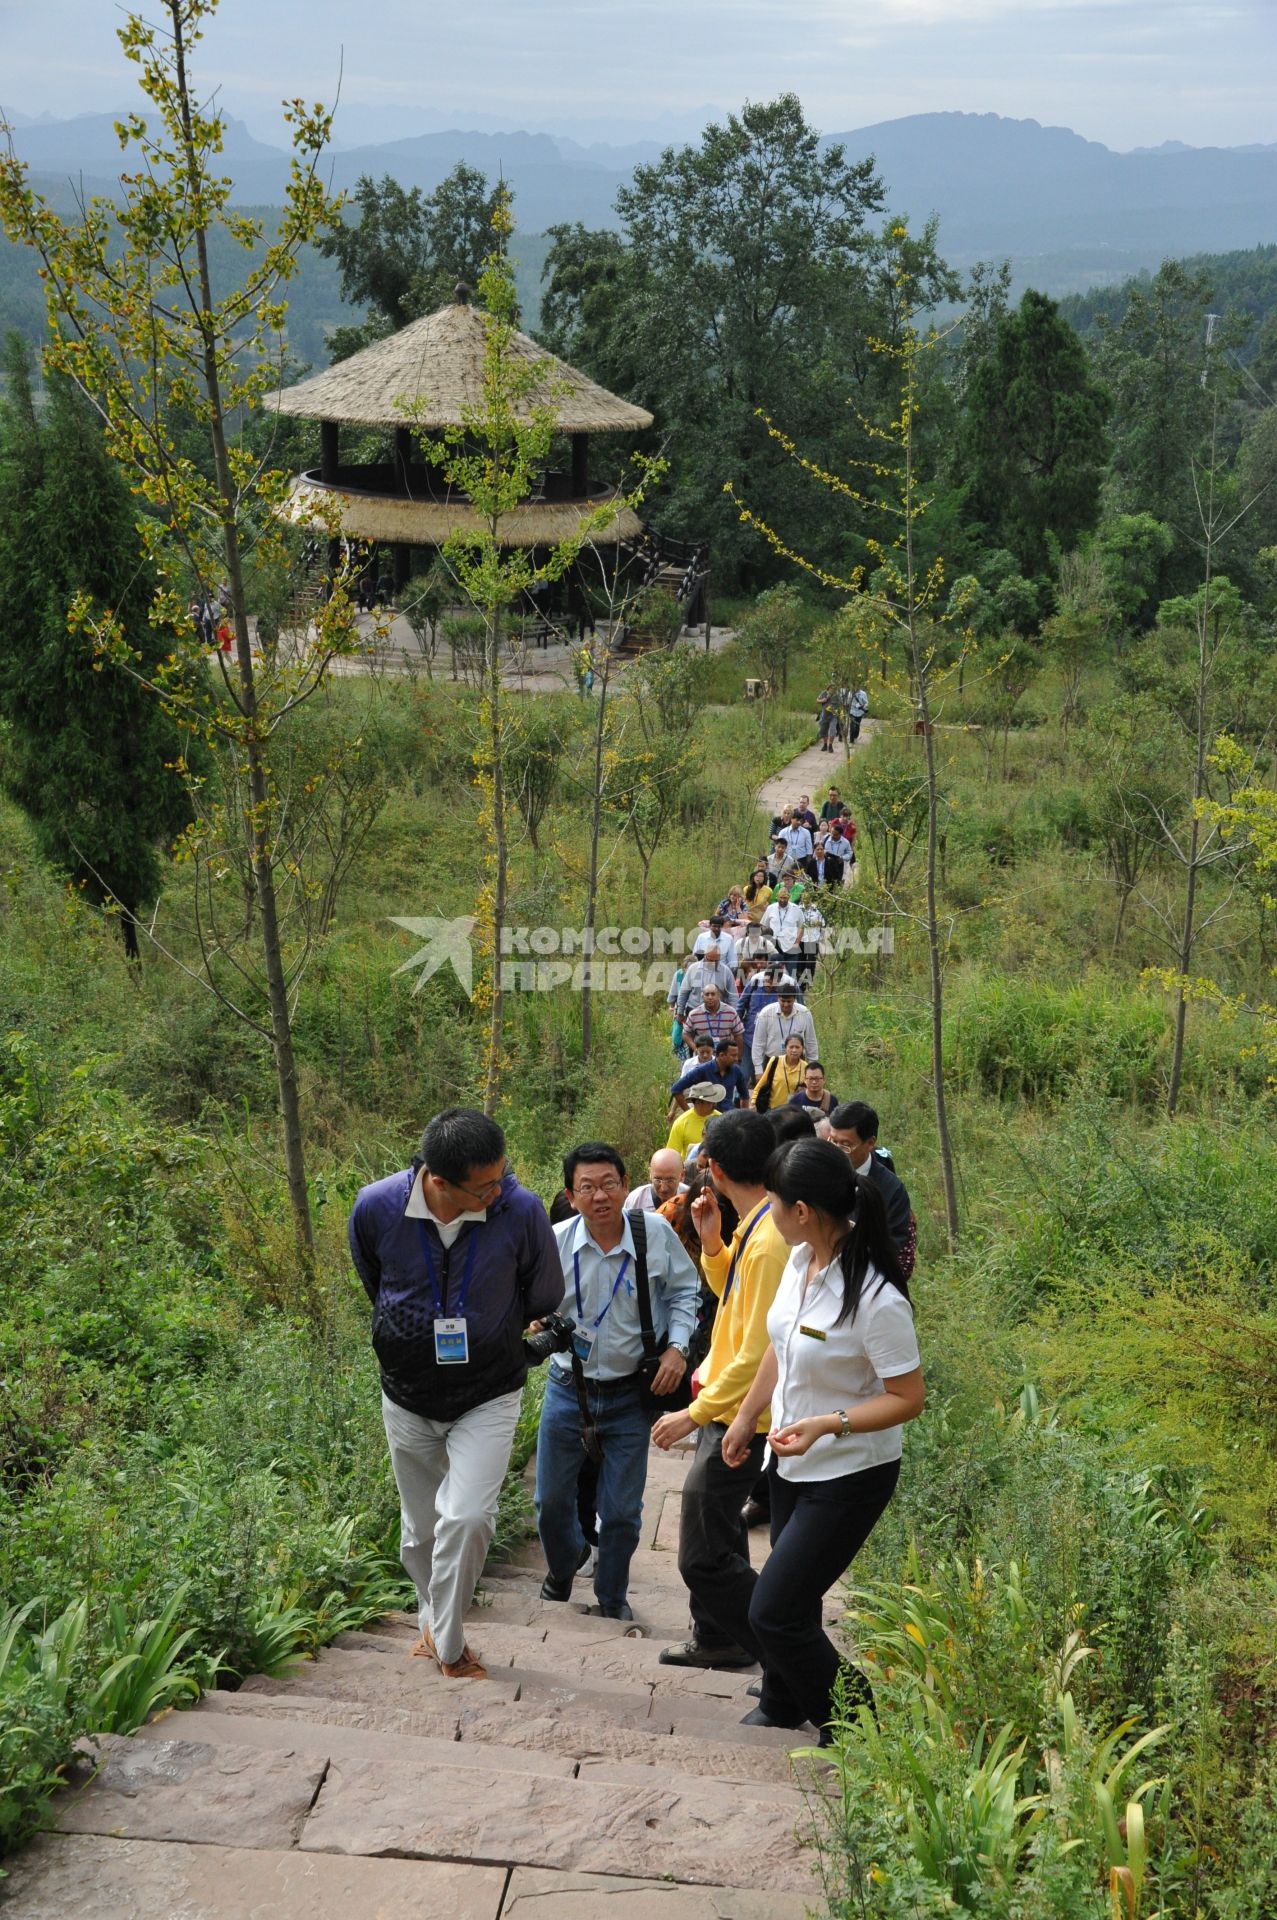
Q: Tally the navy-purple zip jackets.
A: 1